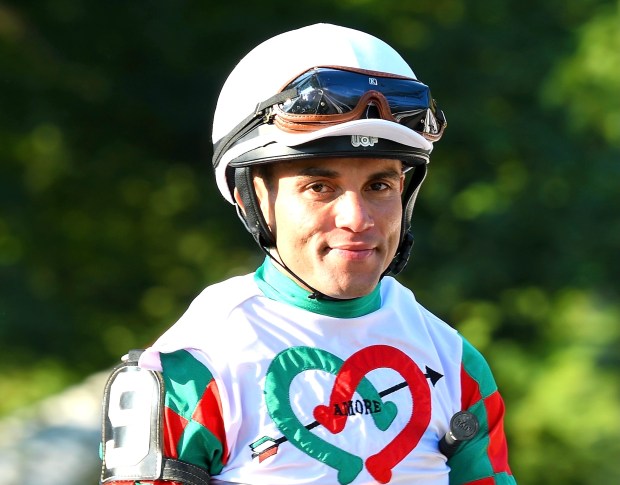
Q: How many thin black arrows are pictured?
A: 1